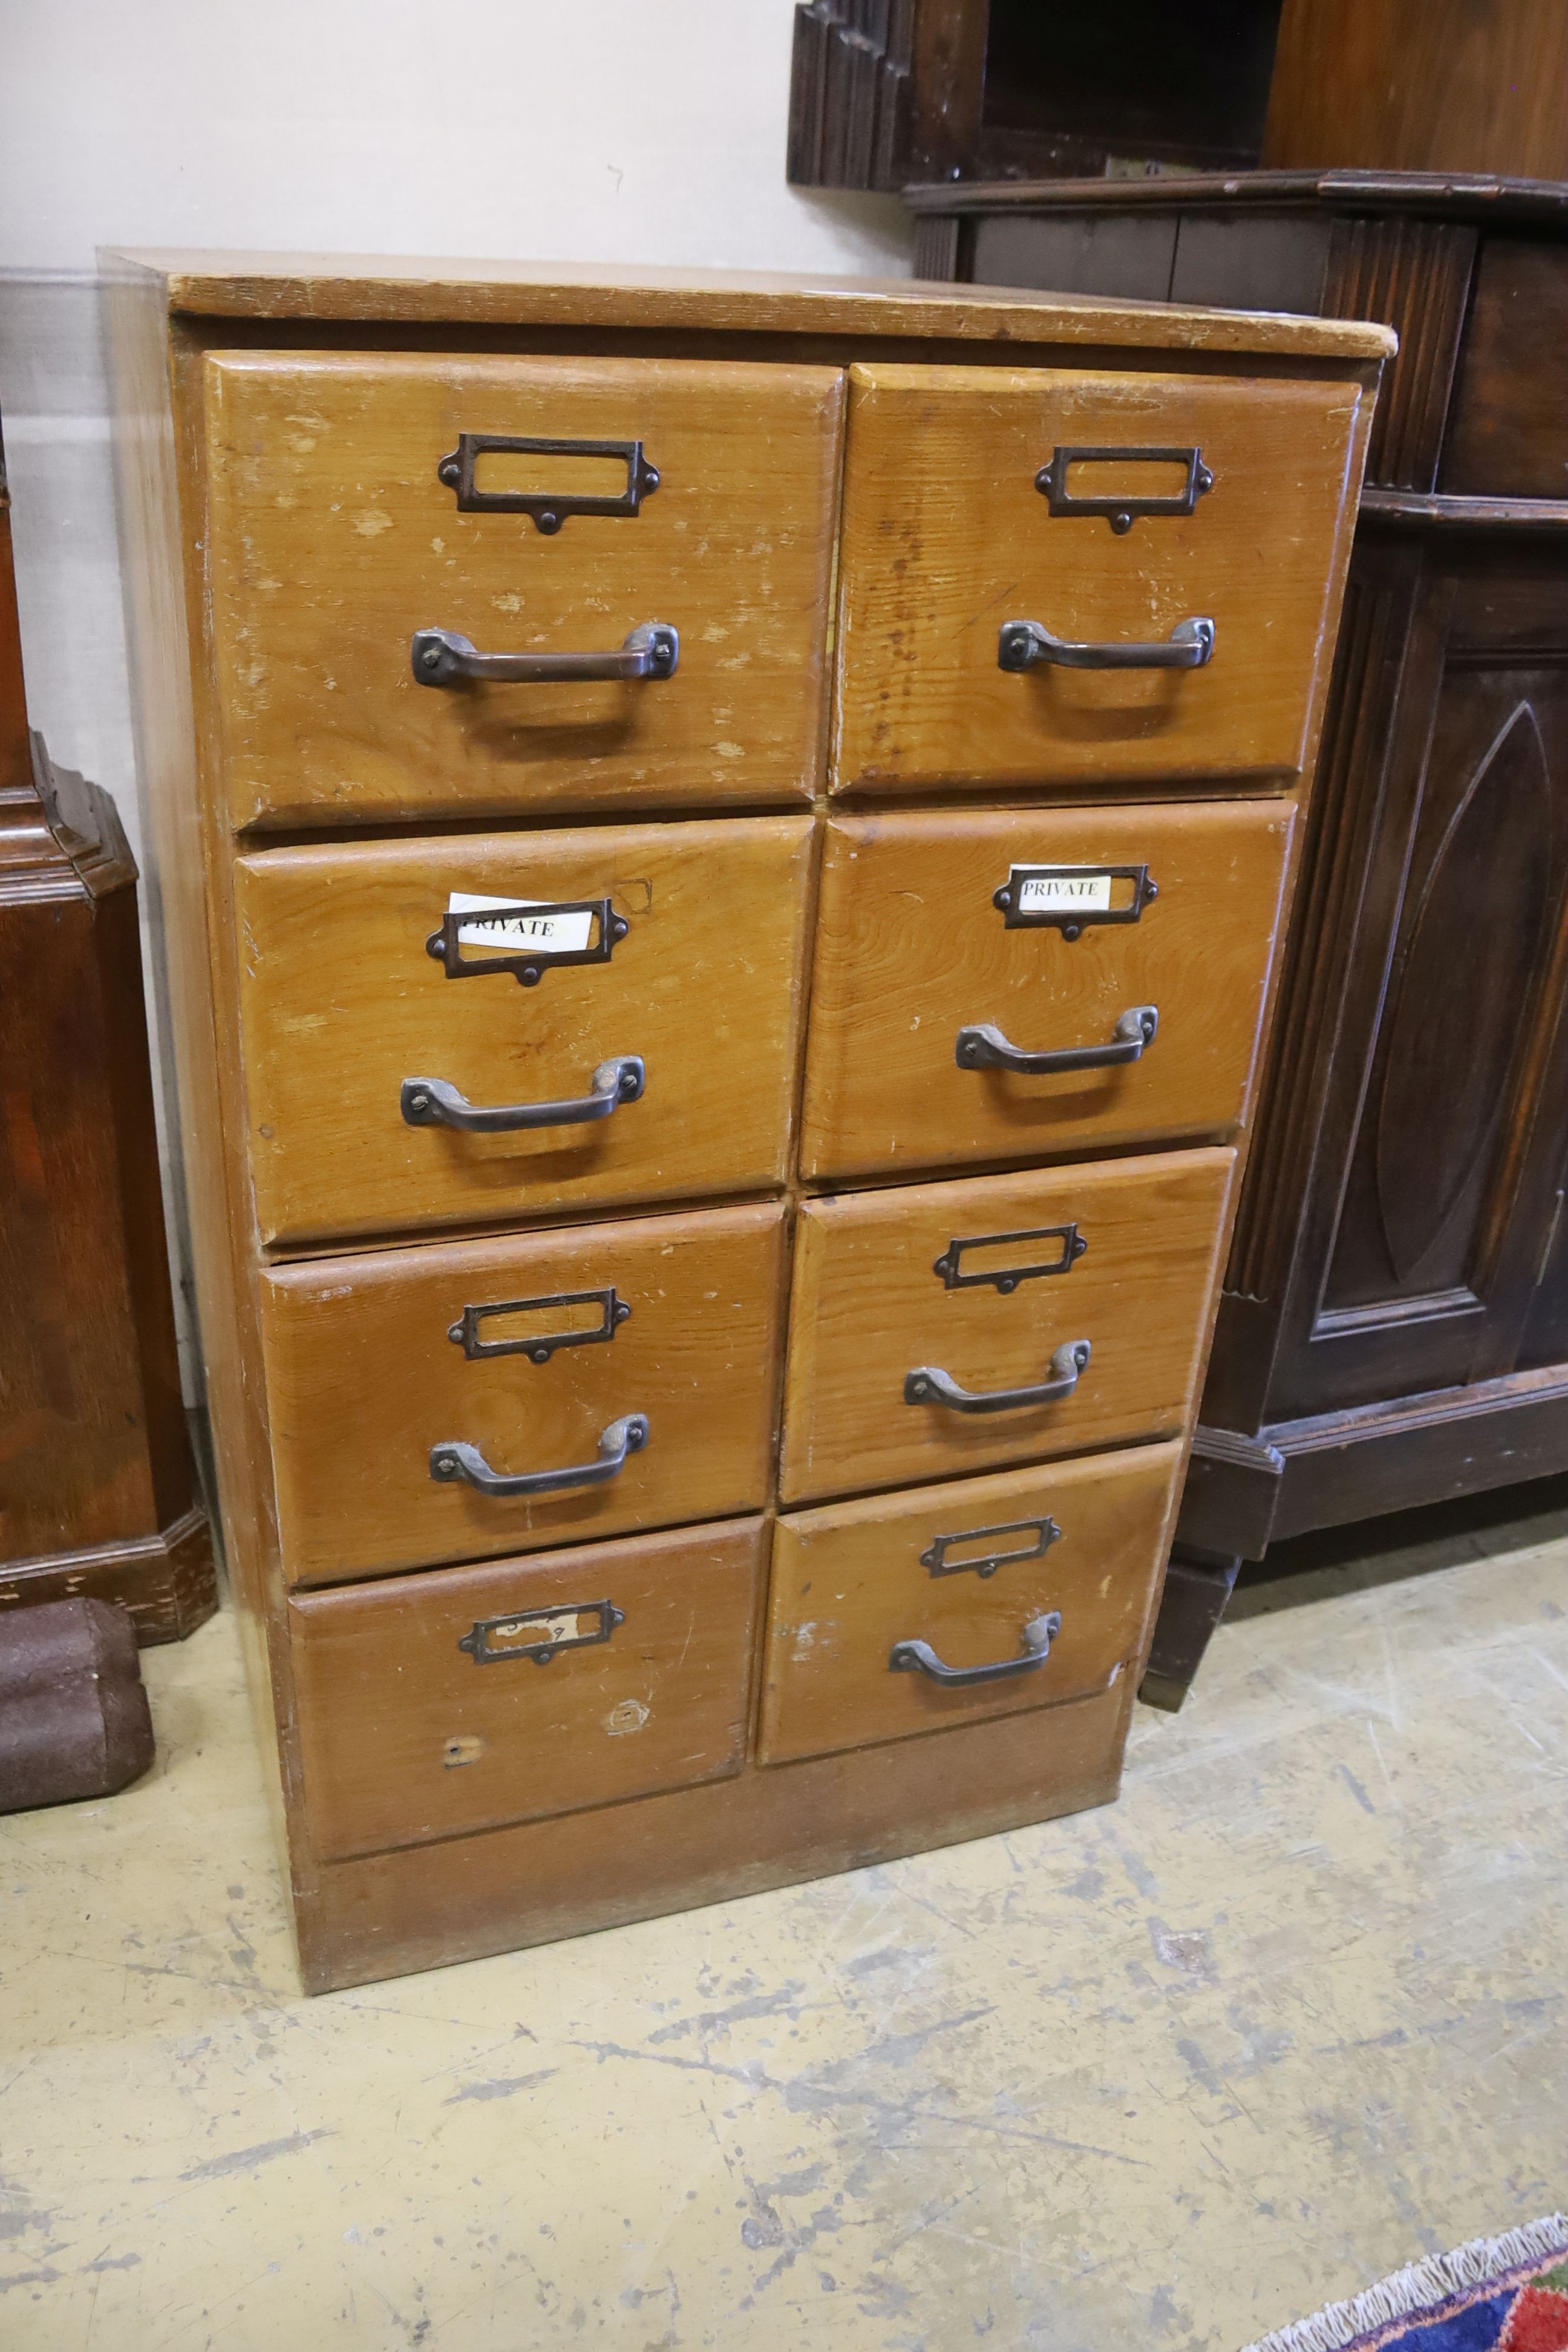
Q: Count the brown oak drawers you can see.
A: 8